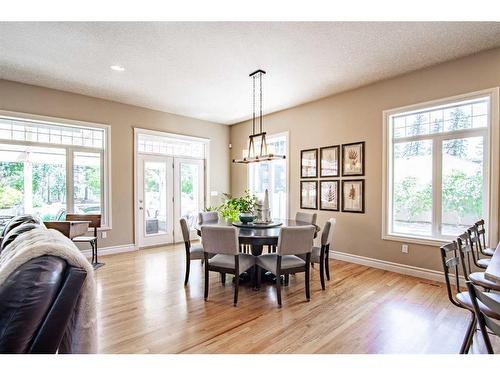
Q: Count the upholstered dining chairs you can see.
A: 6